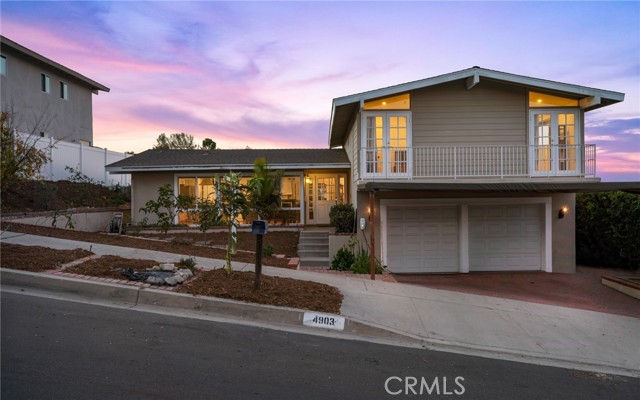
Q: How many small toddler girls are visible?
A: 0